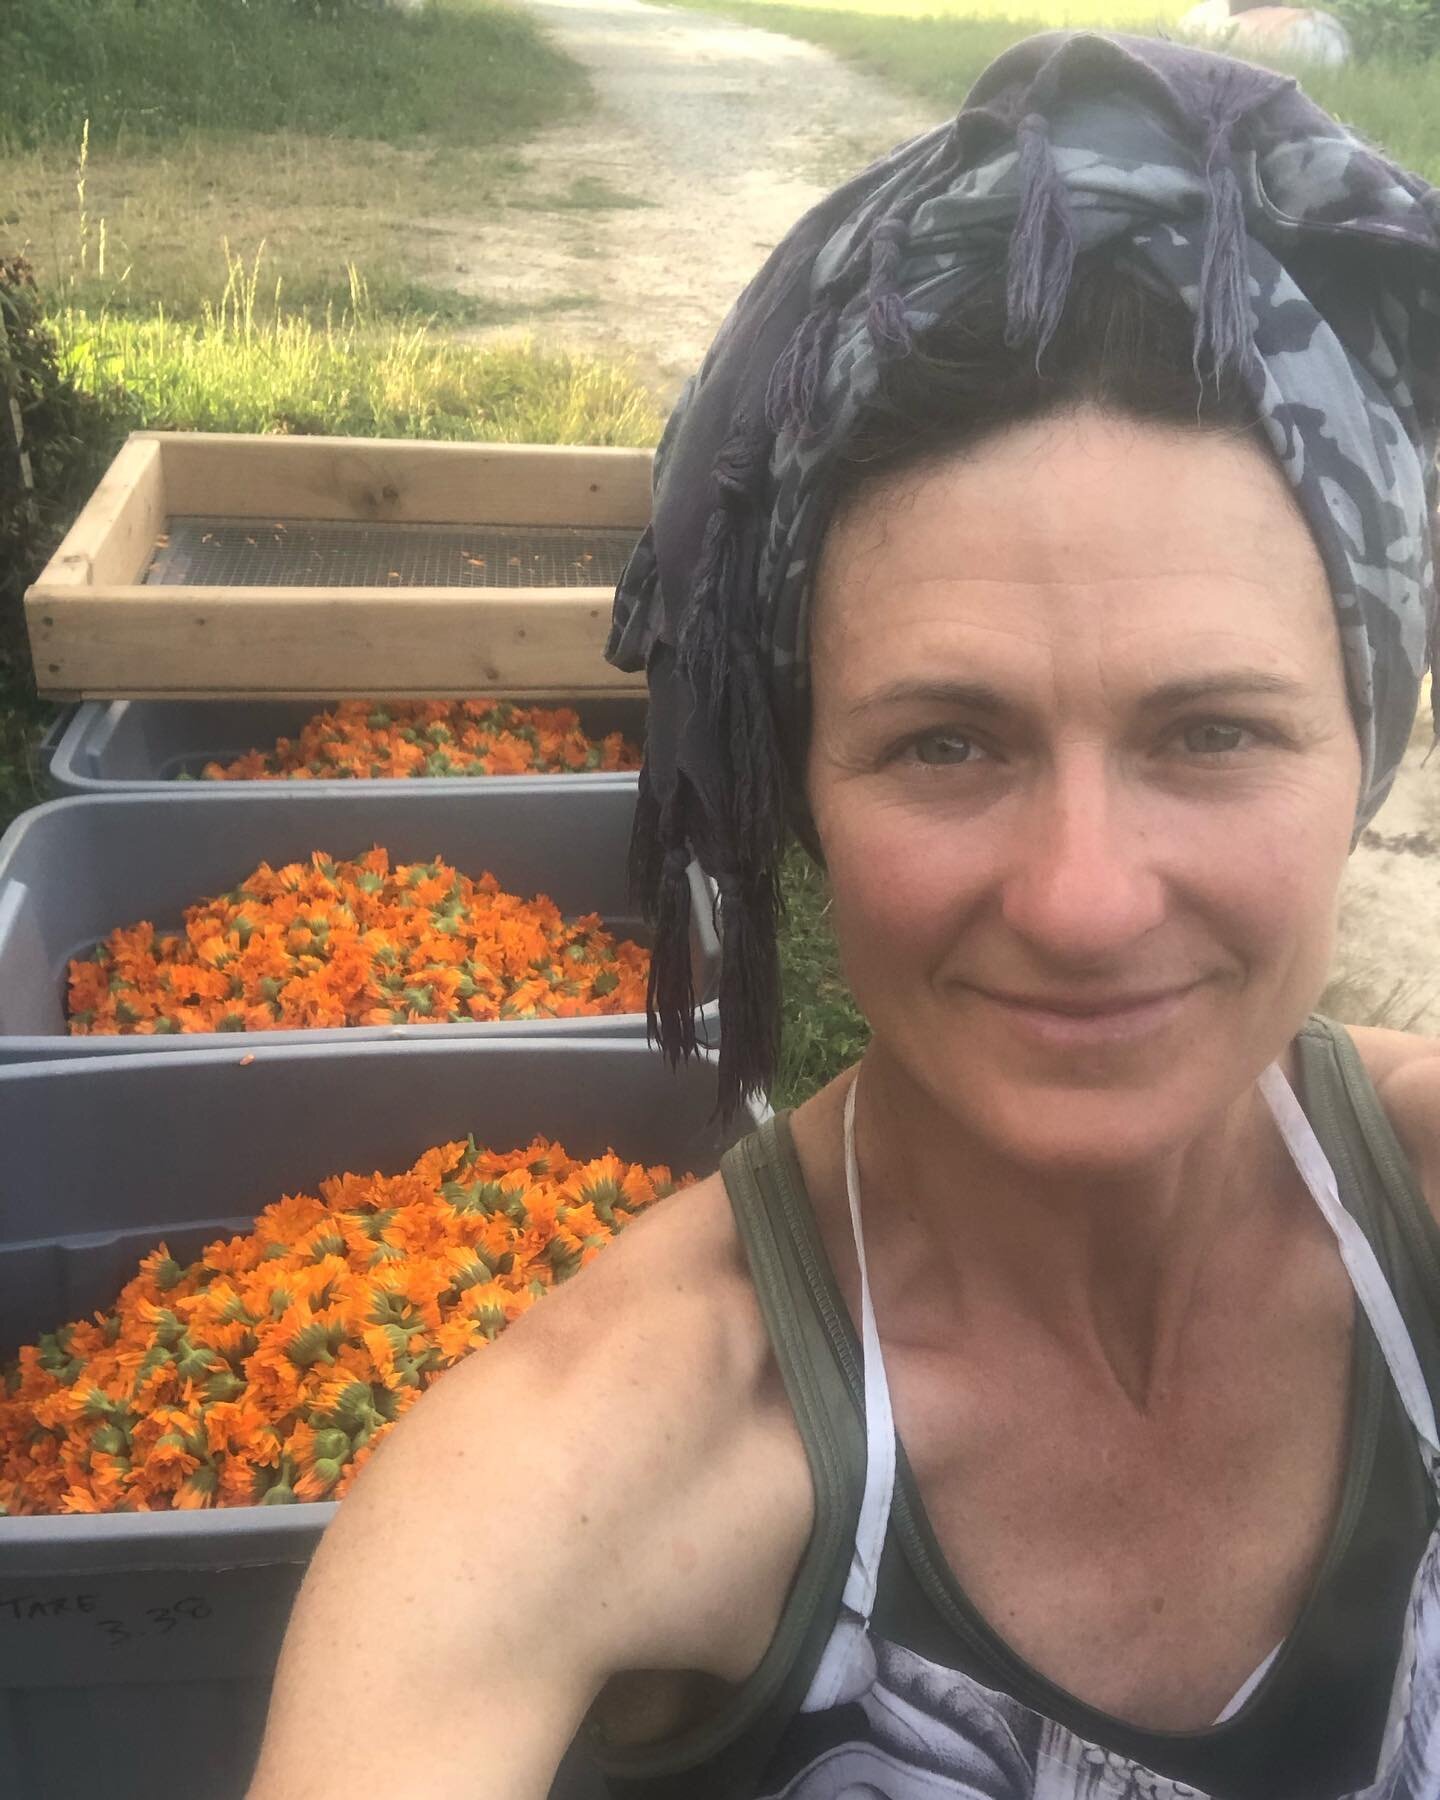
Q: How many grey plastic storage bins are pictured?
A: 3